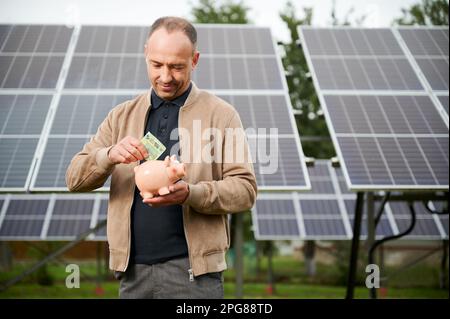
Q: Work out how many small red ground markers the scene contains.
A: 3